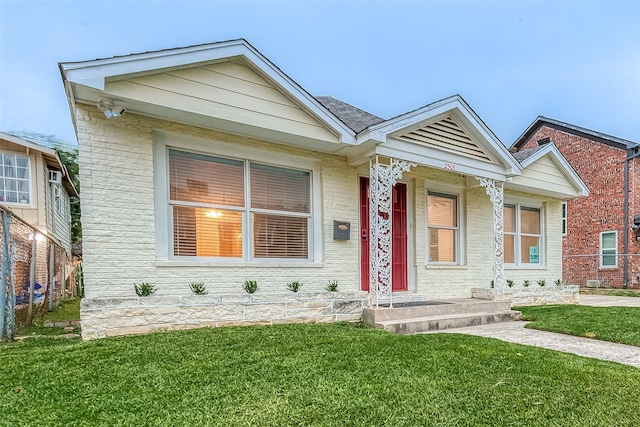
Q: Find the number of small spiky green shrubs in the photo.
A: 10